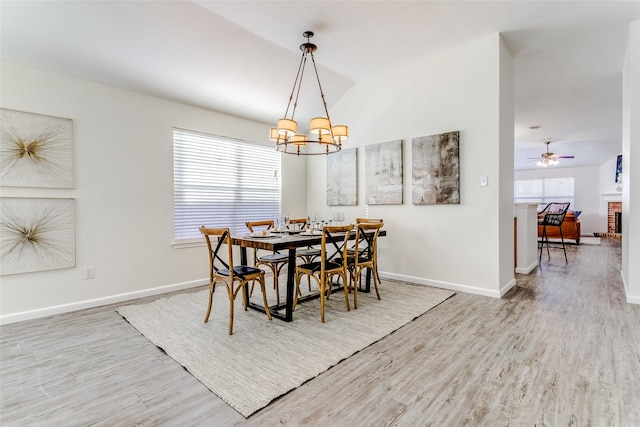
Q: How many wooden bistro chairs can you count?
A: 6